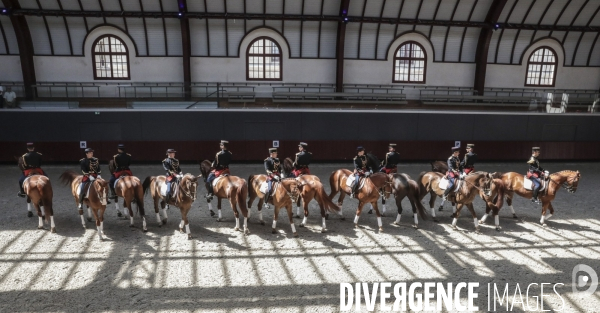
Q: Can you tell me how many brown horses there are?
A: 11